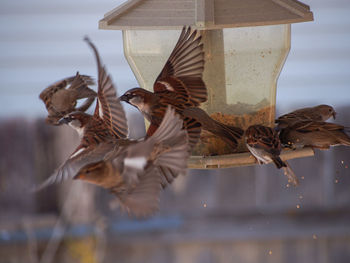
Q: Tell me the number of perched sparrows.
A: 3